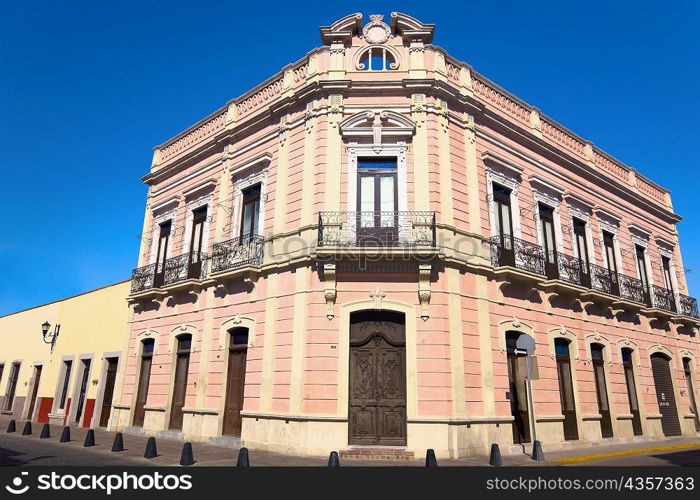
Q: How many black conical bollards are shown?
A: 13